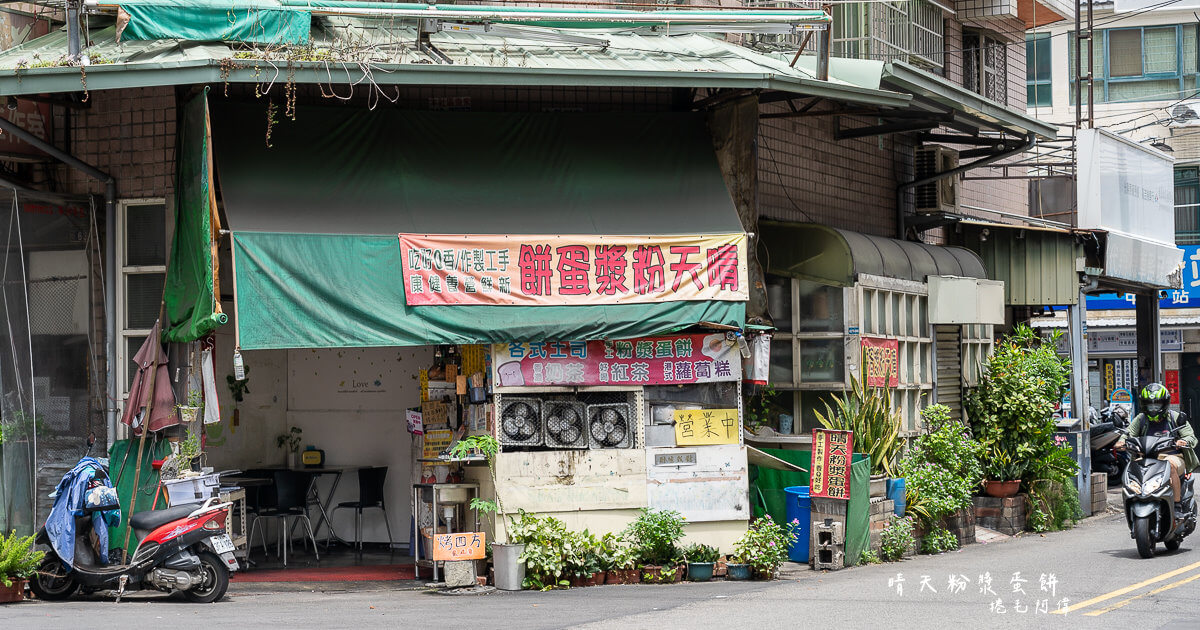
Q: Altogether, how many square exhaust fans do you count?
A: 3